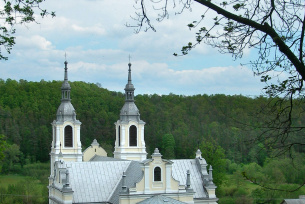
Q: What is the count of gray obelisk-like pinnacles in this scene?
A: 4